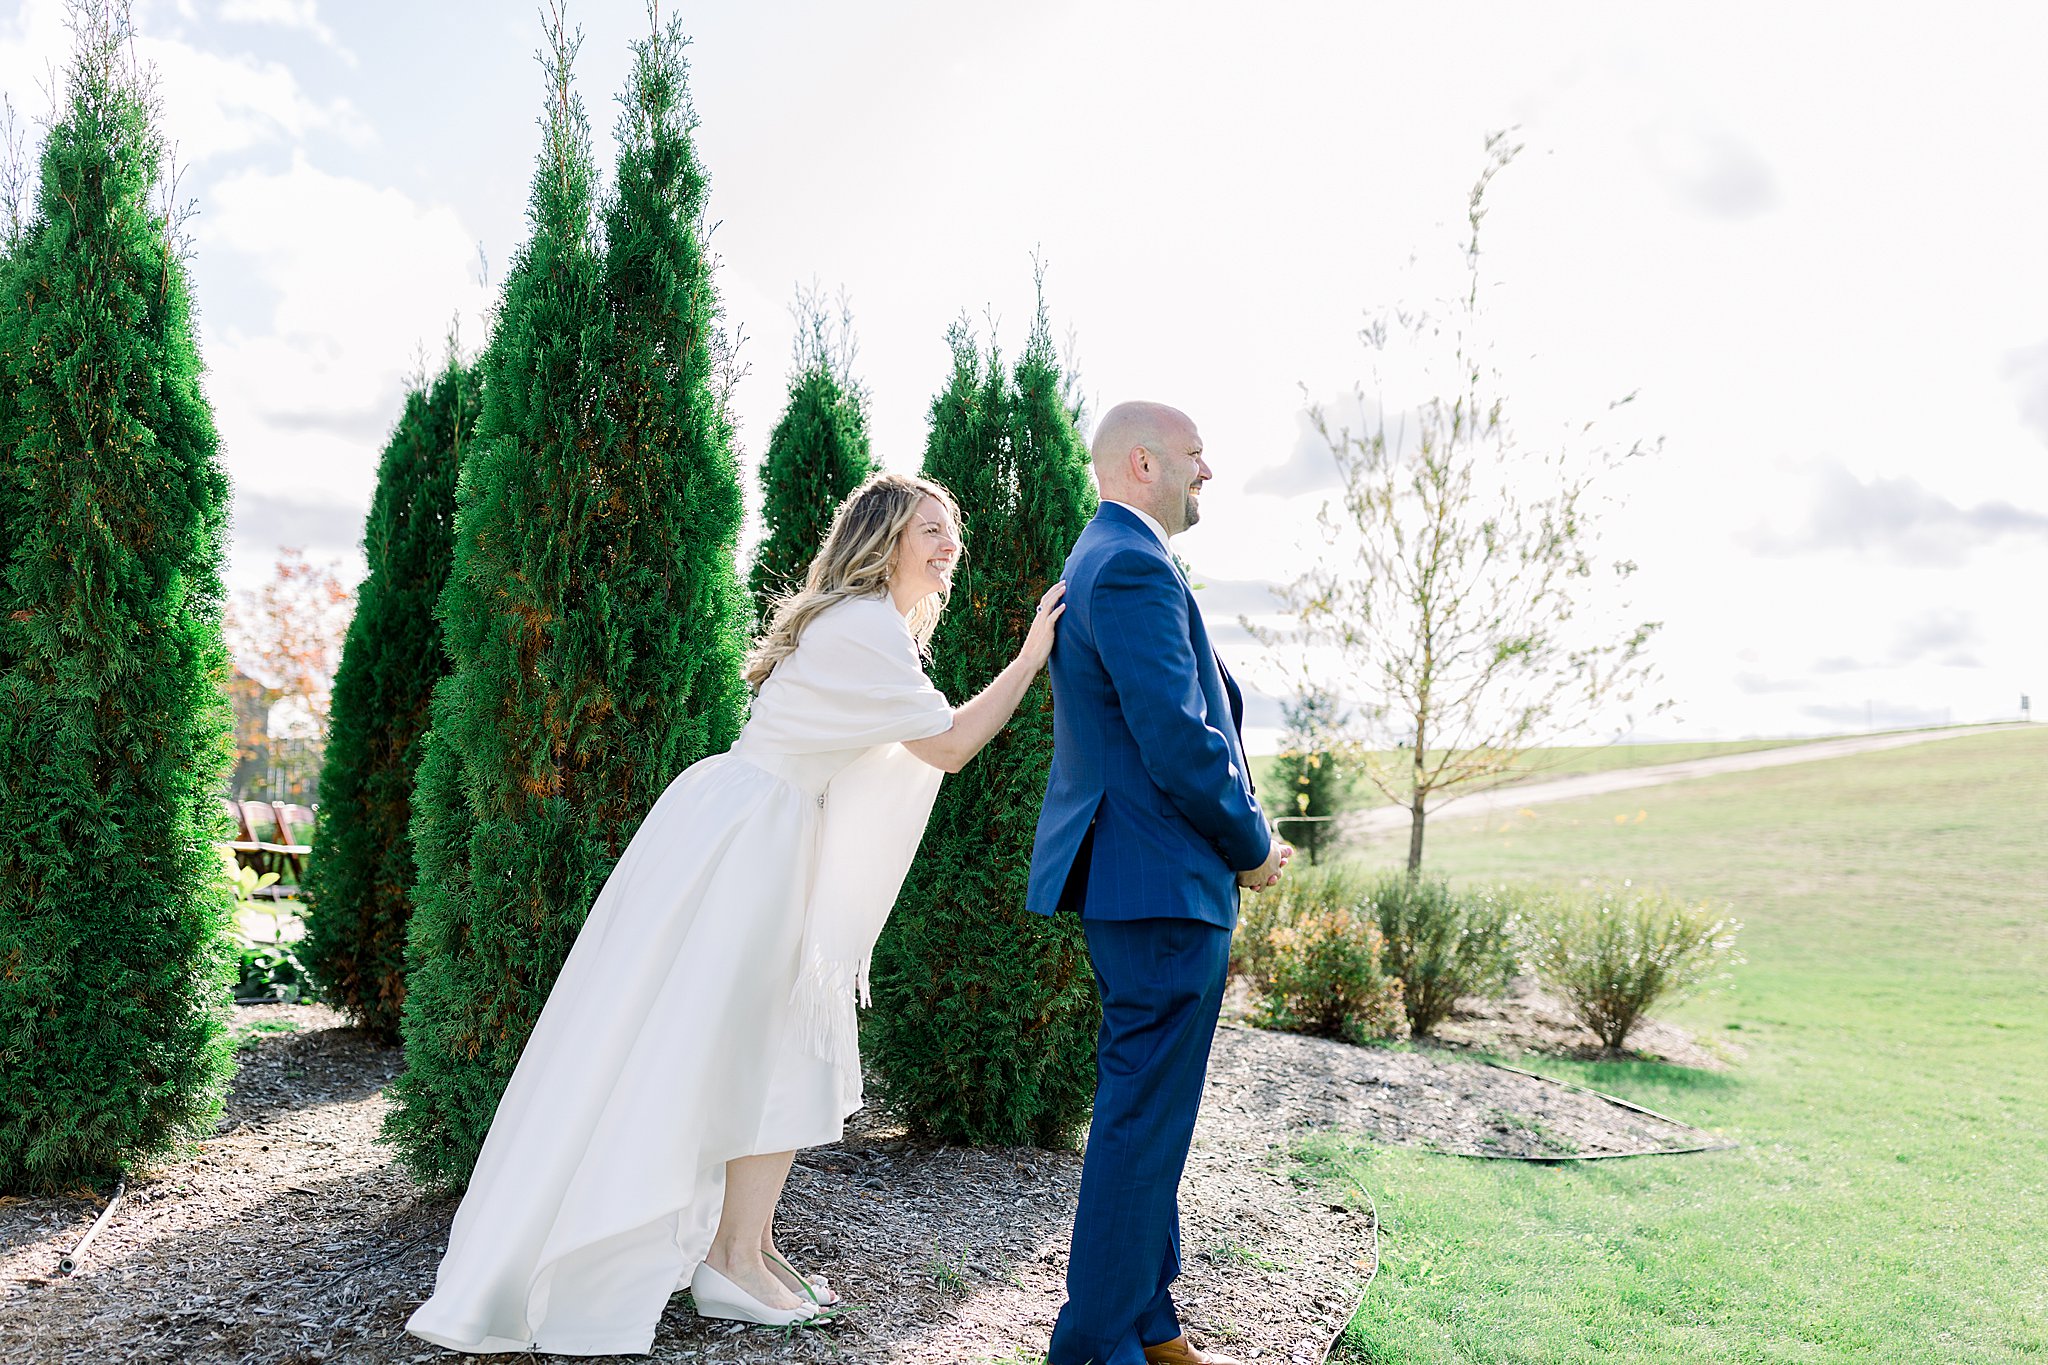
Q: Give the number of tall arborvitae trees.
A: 5